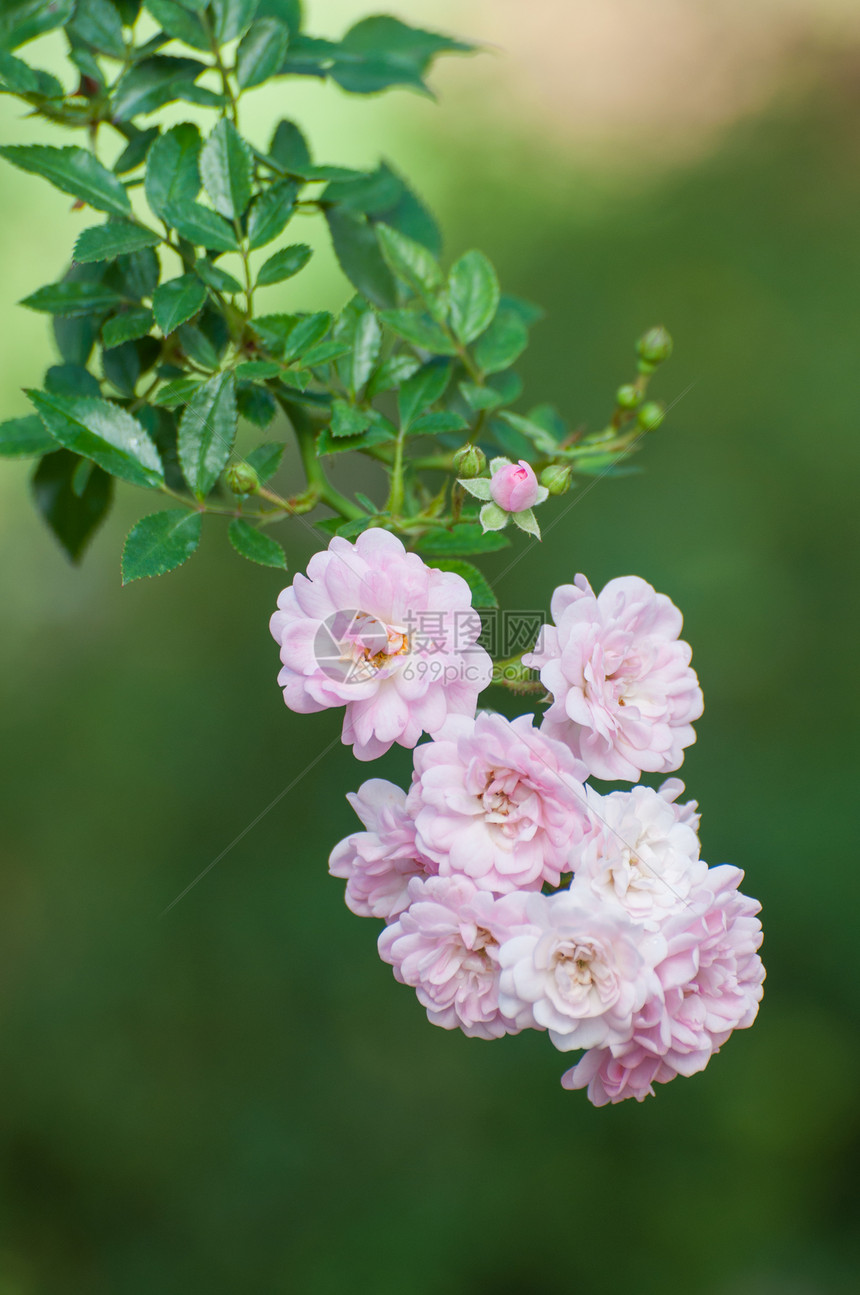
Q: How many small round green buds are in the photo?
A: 6